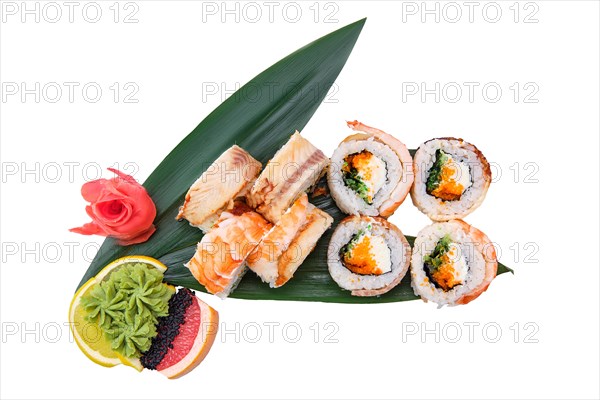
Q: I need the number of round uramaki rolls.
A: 4